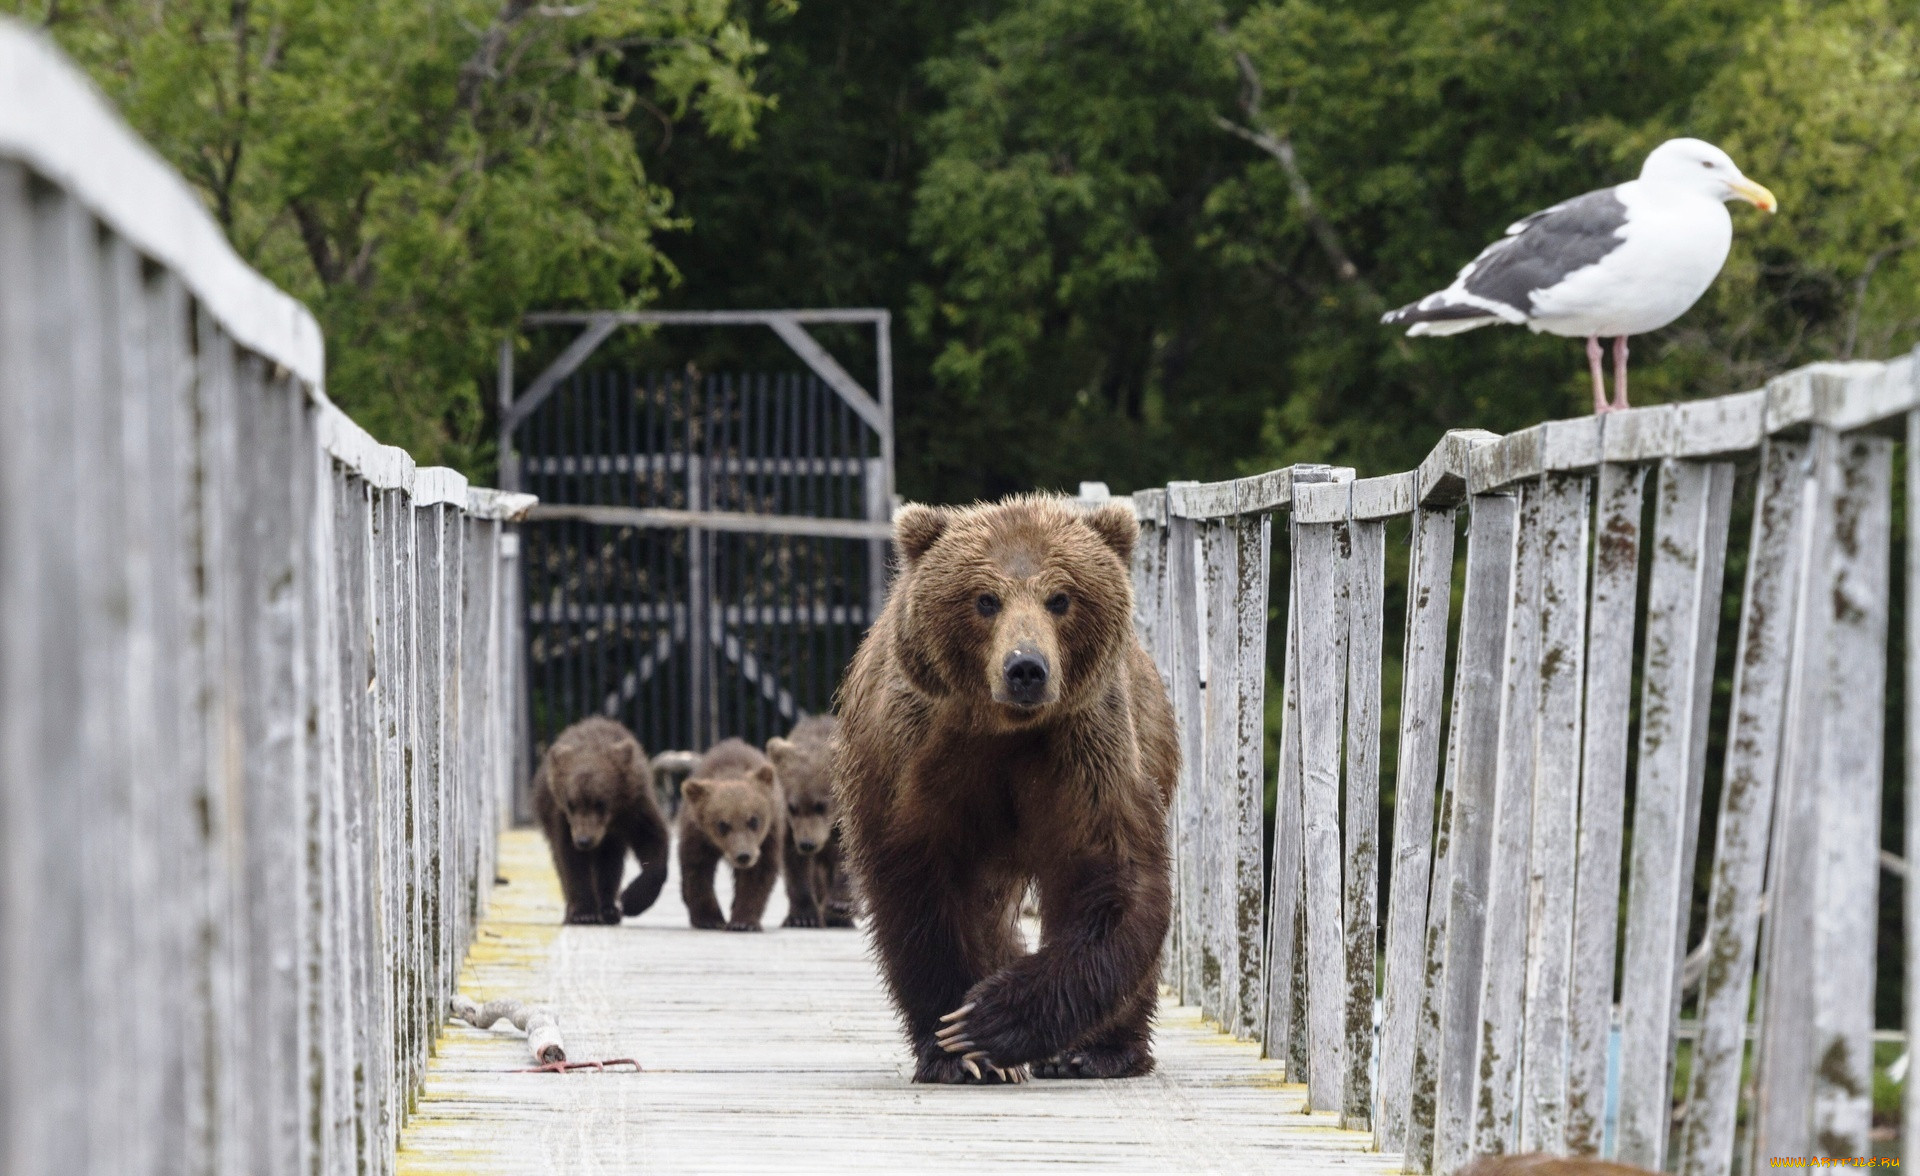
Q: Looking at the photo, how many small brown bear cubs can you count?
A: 3